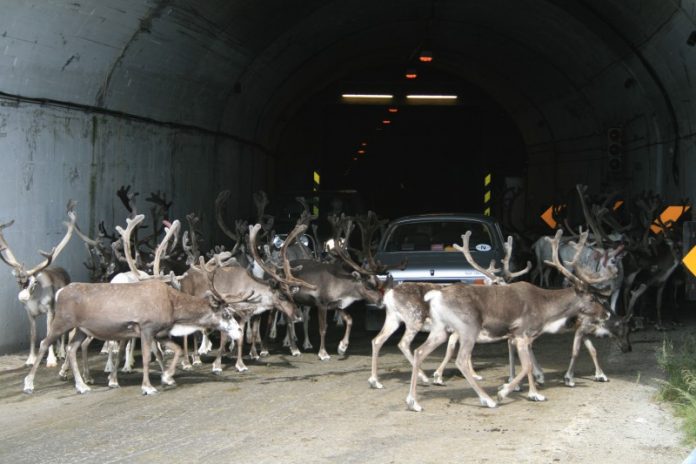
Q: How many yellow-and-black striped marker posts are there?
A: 2